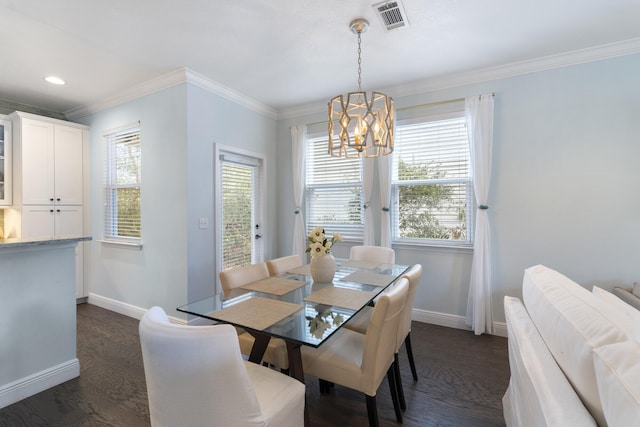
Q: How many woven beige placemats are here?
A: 6